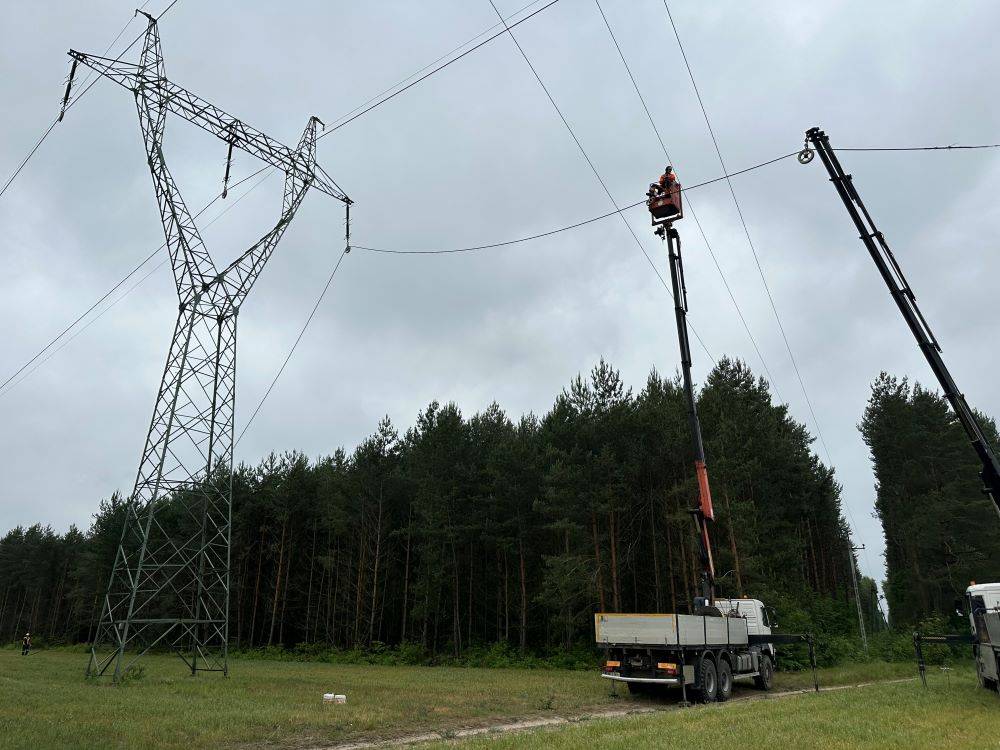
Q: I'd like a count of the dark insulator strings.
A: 3